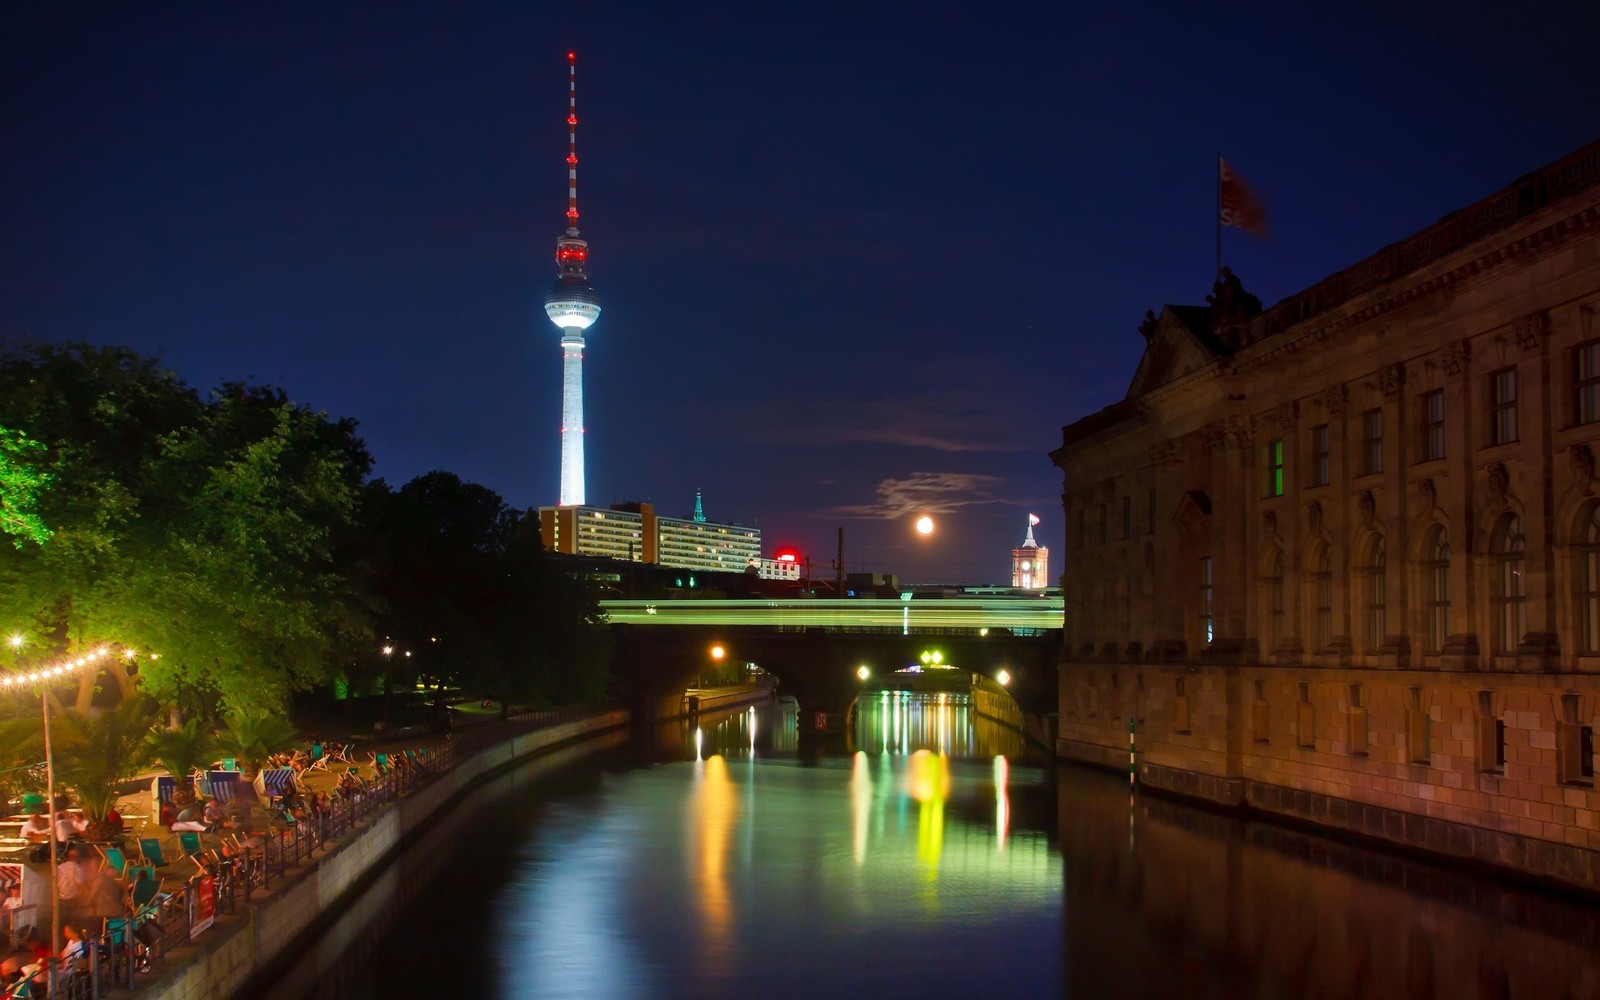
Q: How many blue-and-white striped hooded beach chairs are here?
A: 3